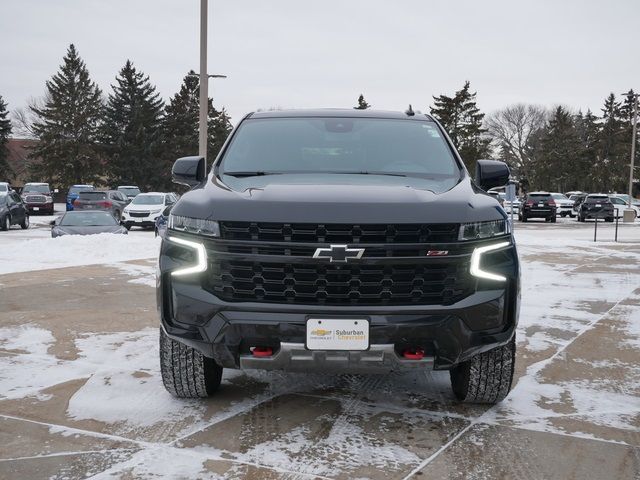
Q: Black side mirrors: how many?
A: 2